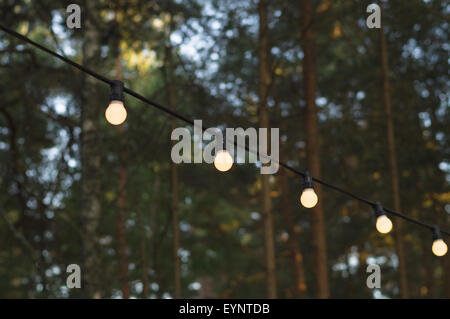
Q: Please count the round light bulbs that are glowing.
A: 5